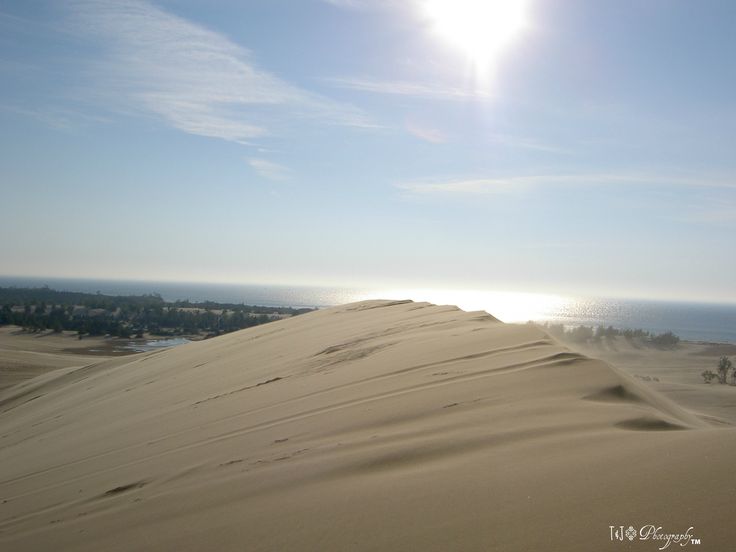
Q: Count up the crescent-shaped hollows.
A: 2